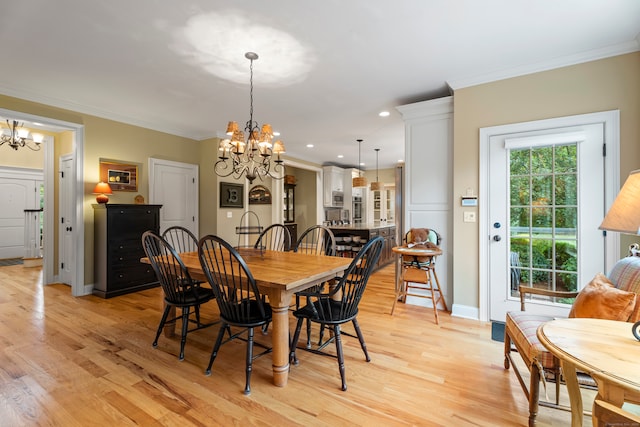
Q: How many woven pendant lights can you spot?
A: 2